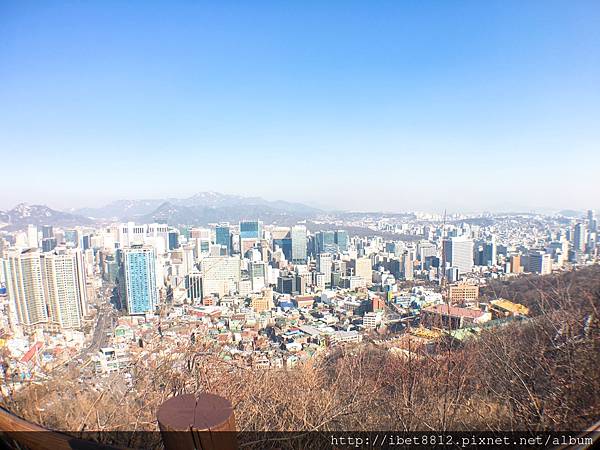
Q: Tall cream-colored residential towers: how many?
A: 2